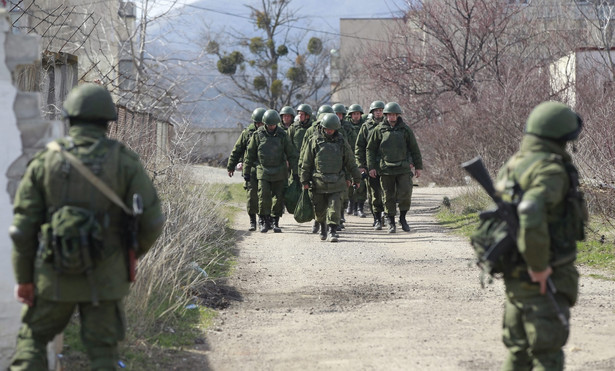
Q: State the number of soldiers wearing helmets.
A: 12